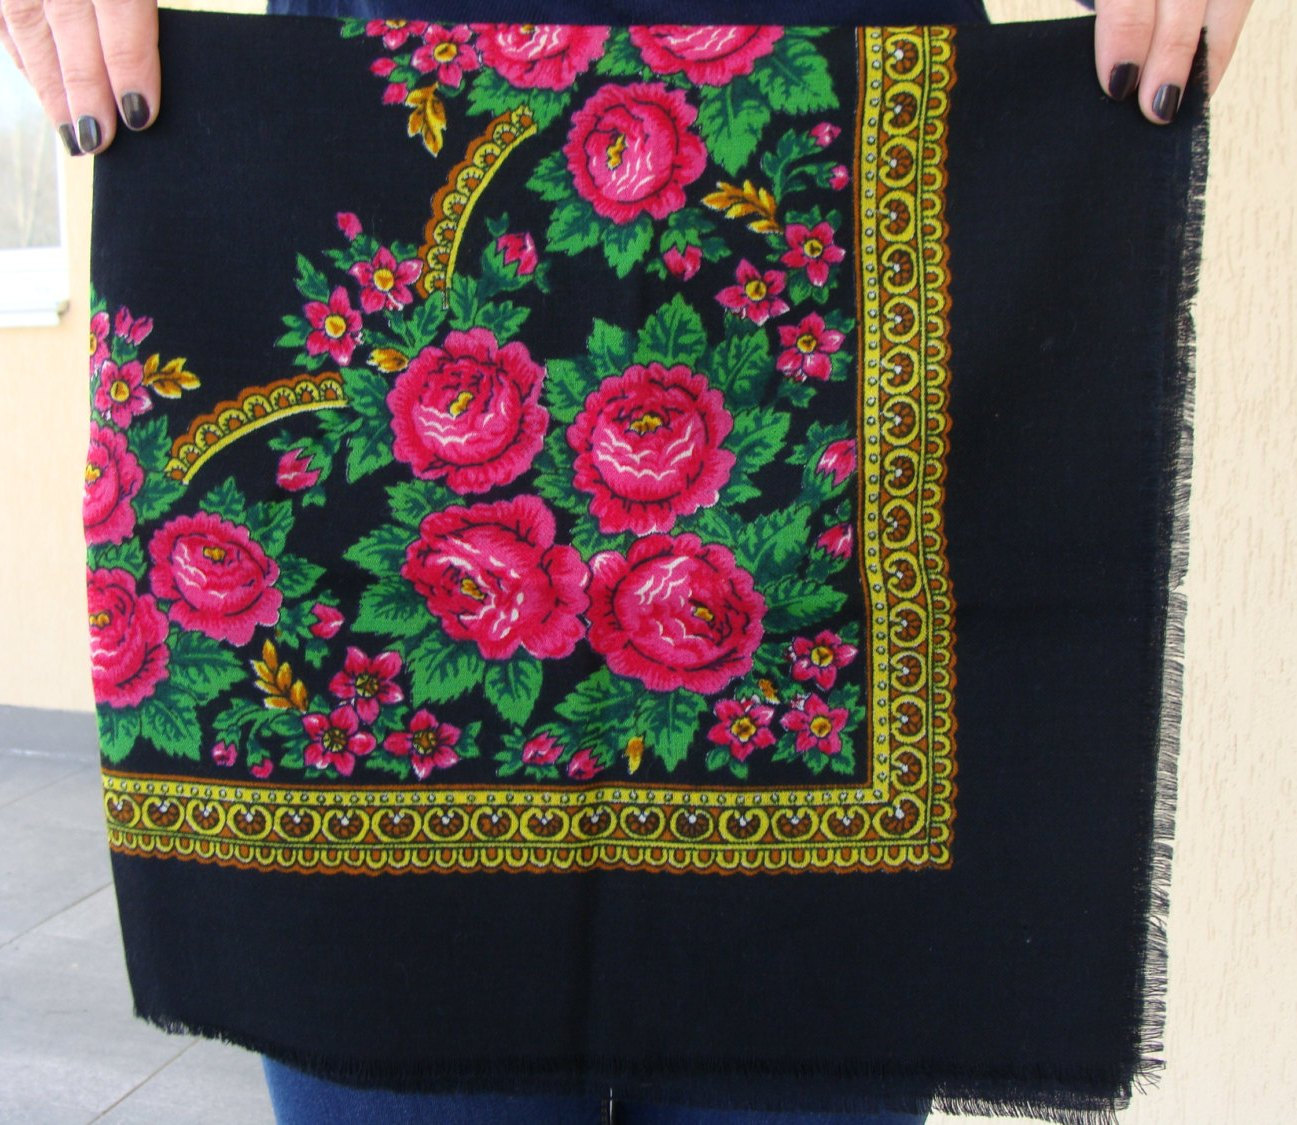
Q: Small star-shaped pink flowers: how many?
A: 15